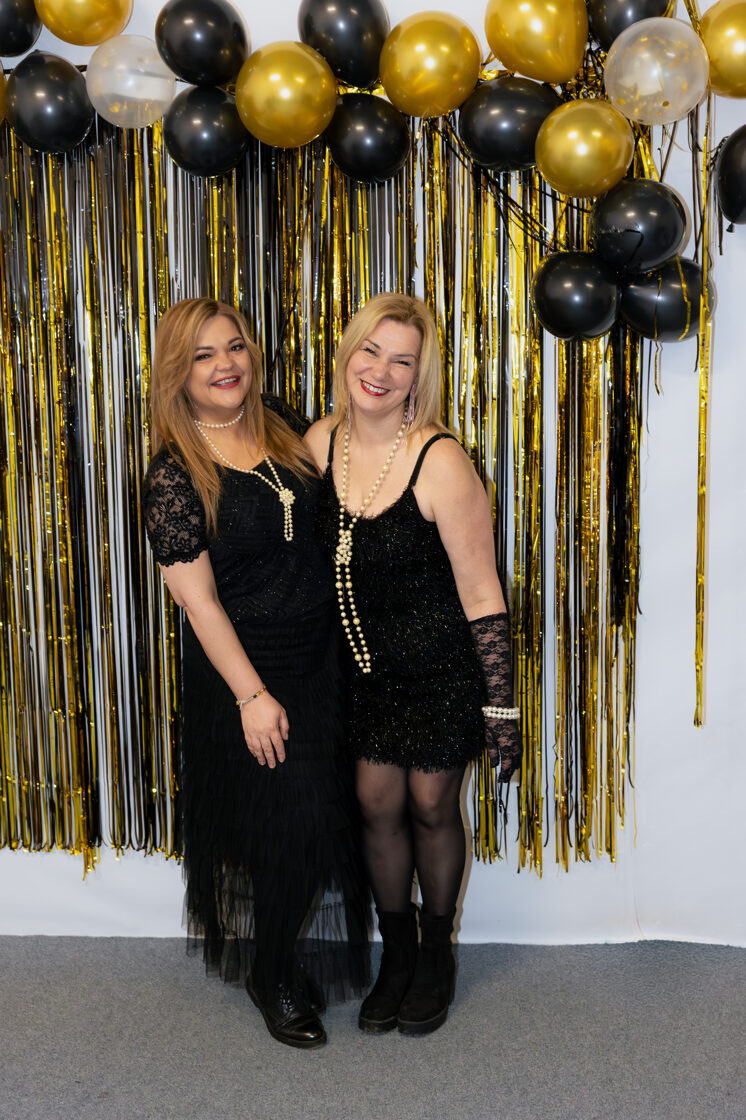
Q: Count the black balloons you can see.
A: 12